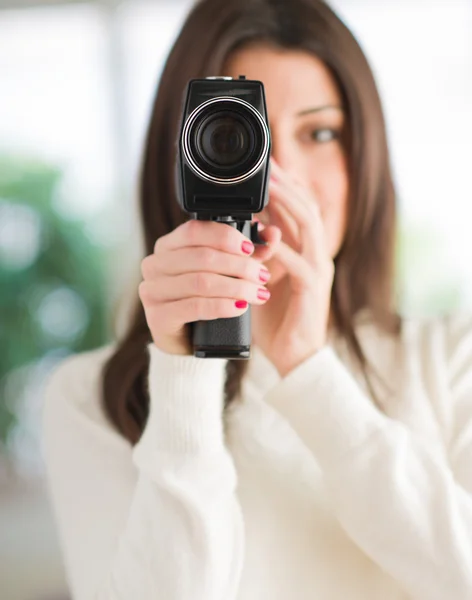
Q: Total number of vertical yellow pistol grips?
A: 0